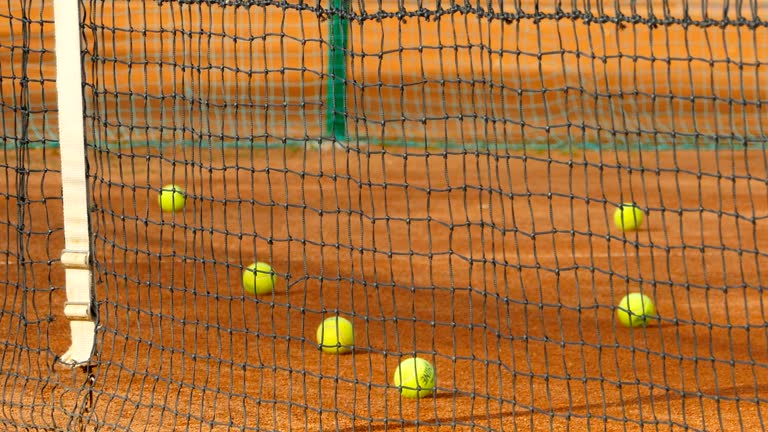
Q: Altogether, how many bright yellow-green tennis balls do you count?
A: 6